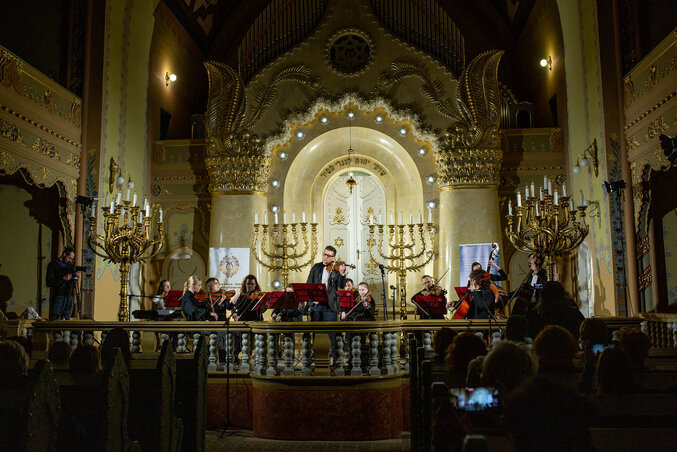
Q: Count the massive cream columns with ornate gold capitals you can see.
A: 2